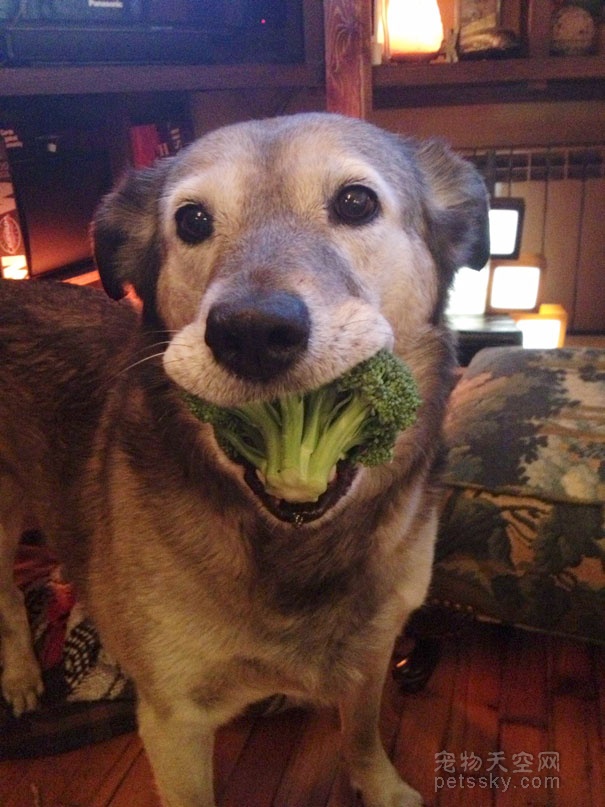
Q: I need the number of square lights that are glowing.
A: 4